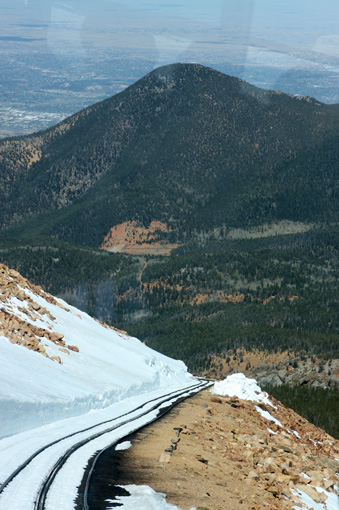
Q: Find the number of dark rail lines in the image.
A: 3